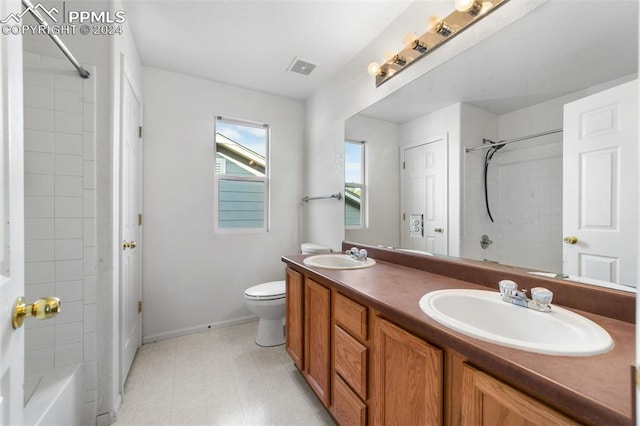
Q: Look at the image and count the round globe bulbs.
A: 5